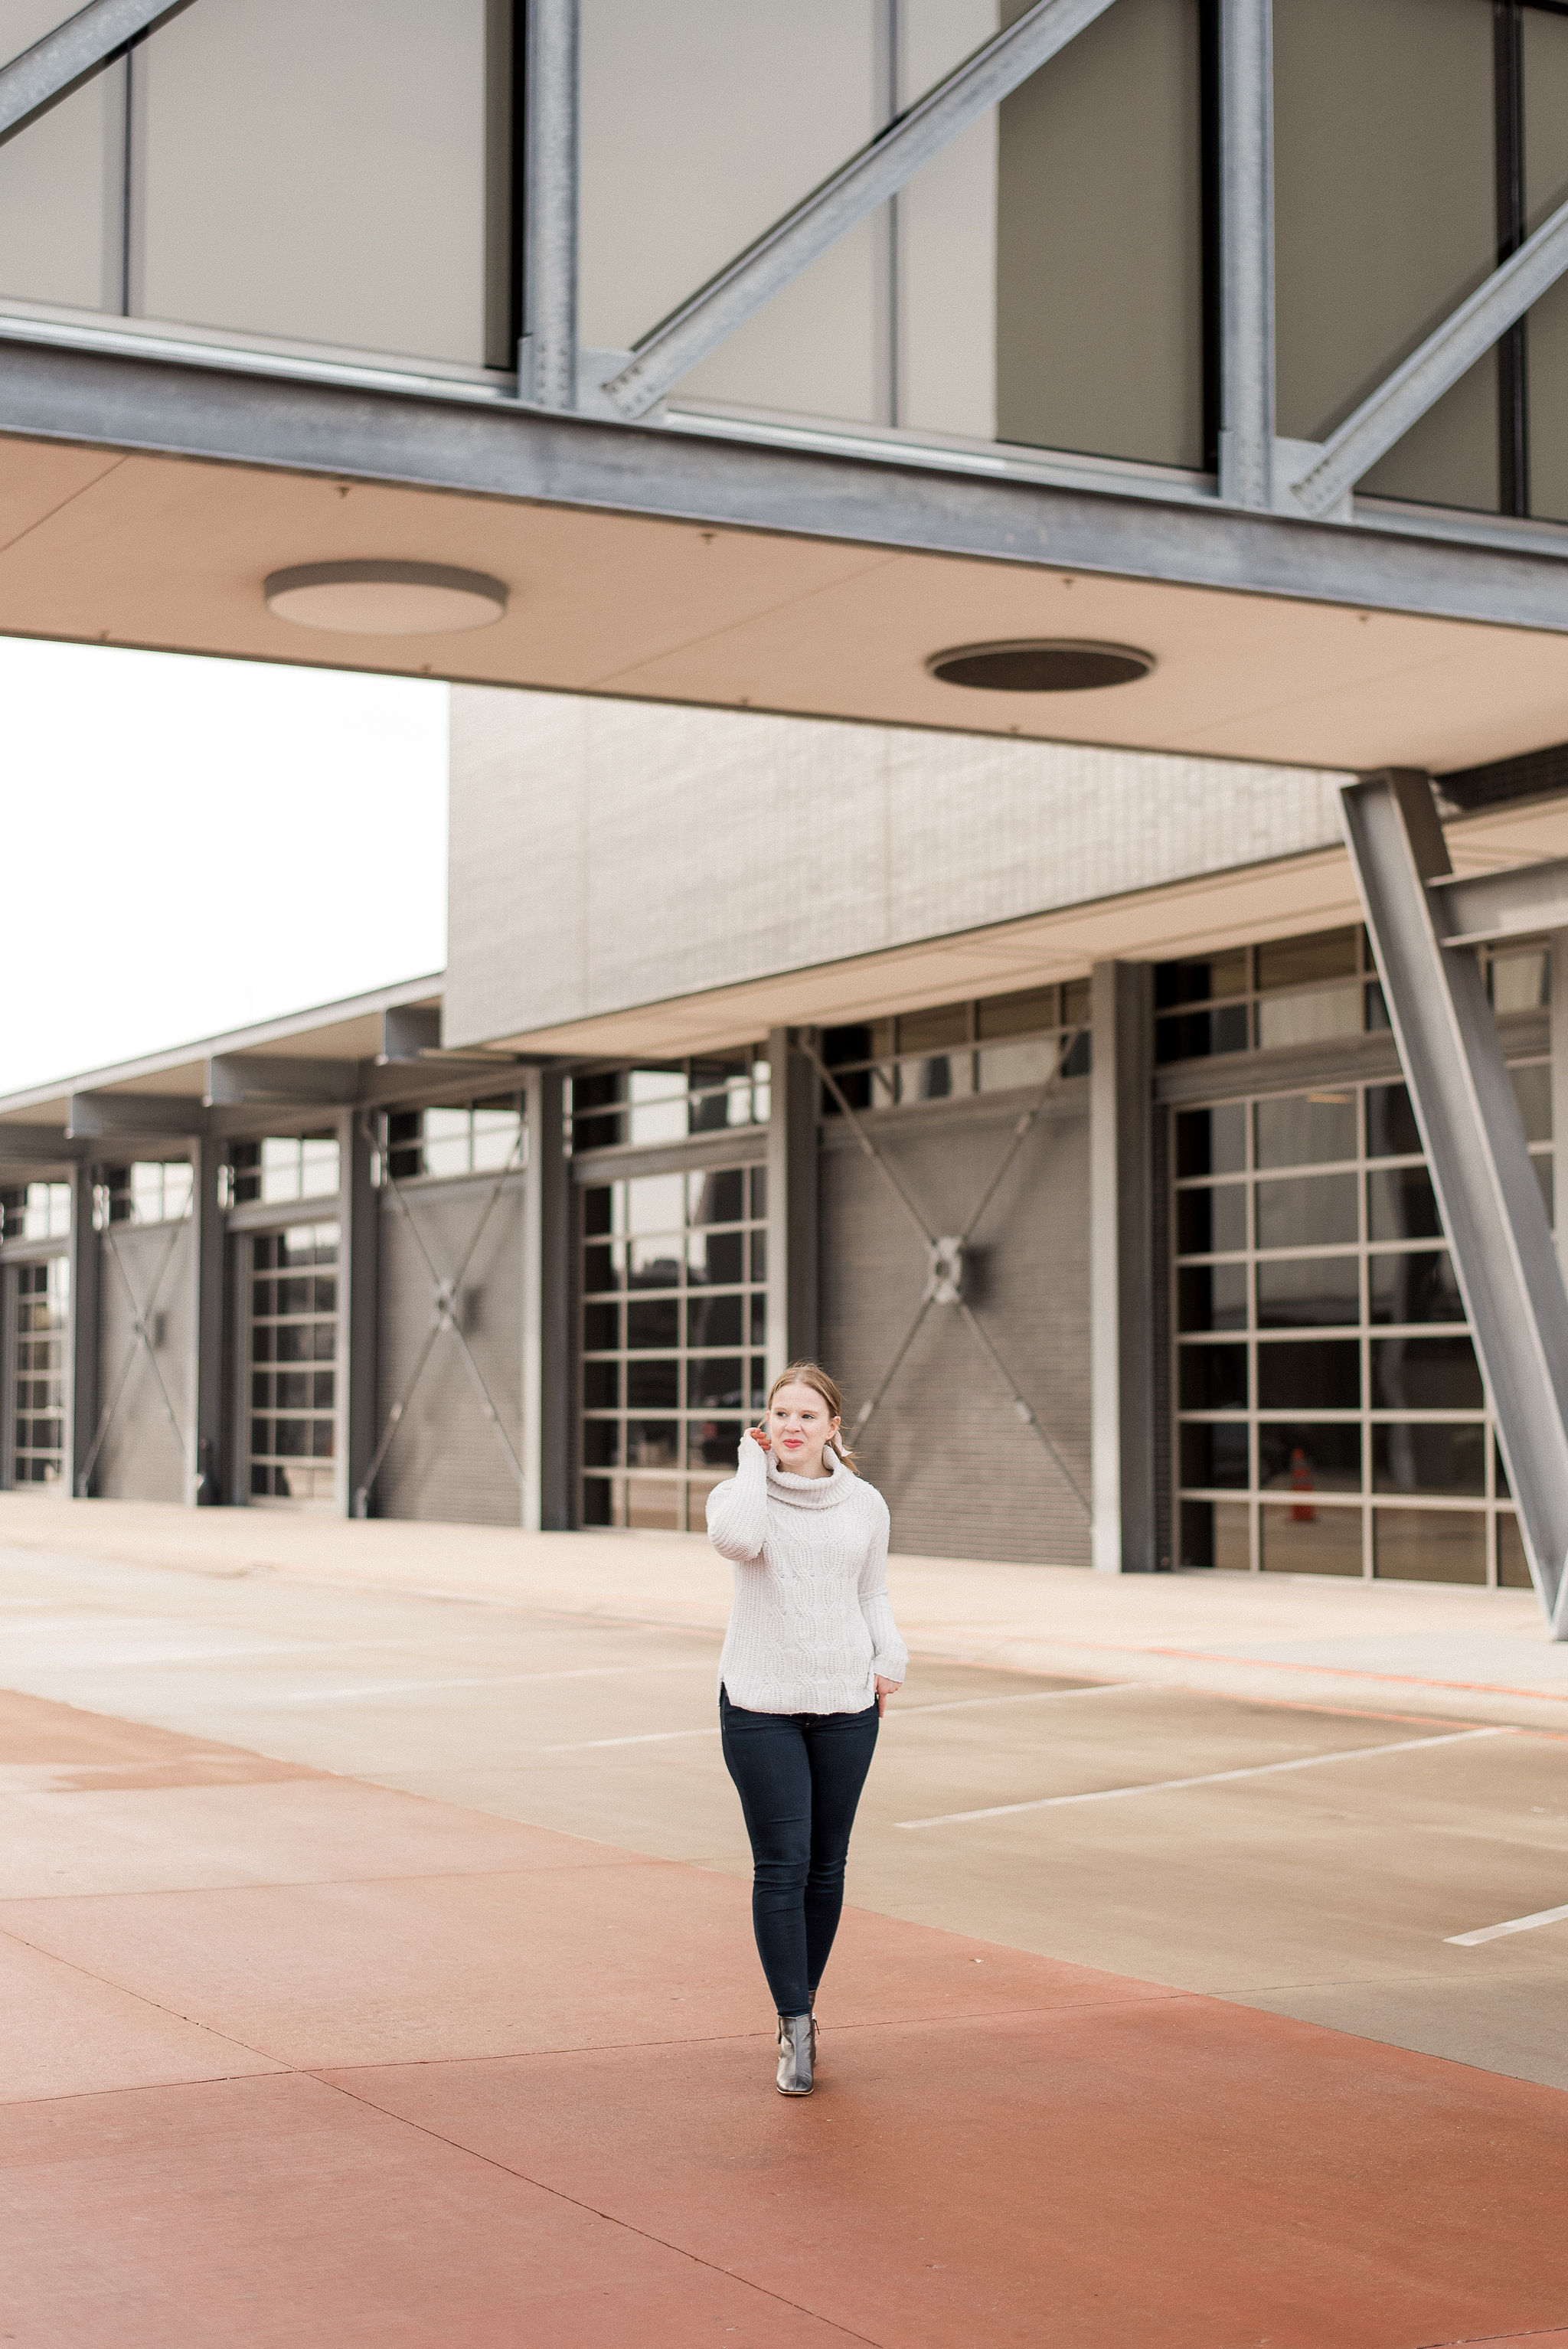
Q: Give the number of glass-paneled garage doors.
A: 4